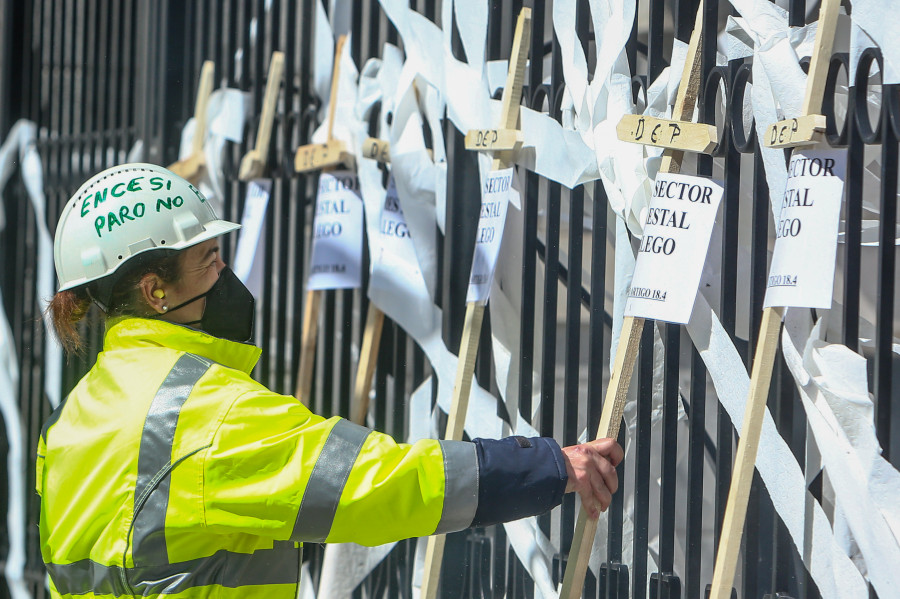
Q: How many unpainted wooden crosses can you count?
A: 7